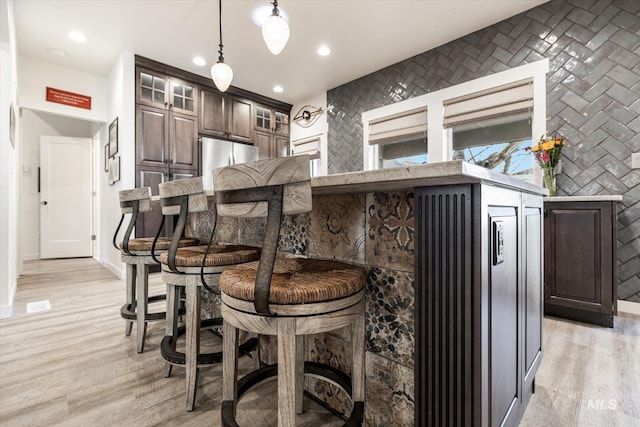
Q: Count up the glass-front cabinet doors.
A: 4